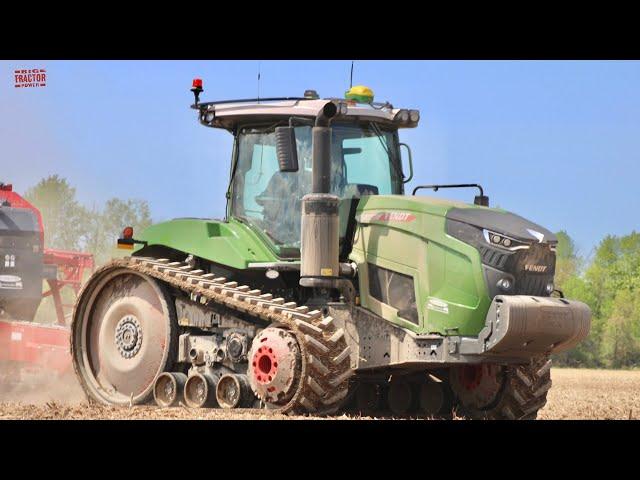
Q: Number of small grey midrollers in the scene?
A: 3